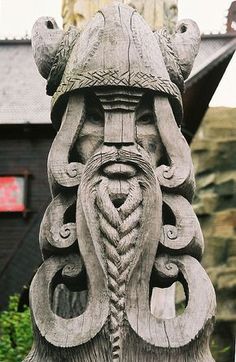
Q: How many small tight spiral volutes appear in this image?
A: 6